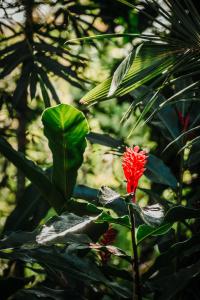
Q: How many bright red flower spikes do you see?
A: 1